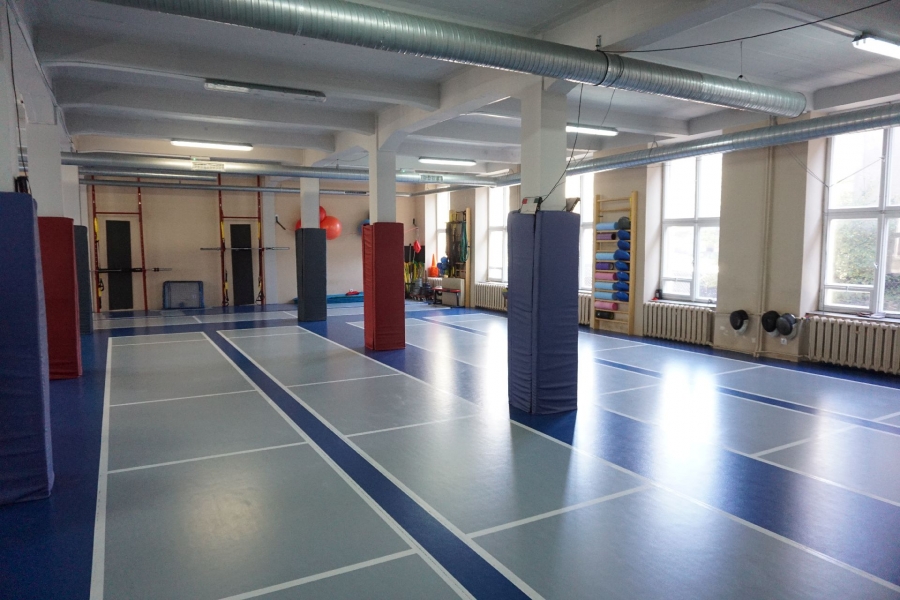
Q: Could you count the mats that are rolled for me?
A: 9